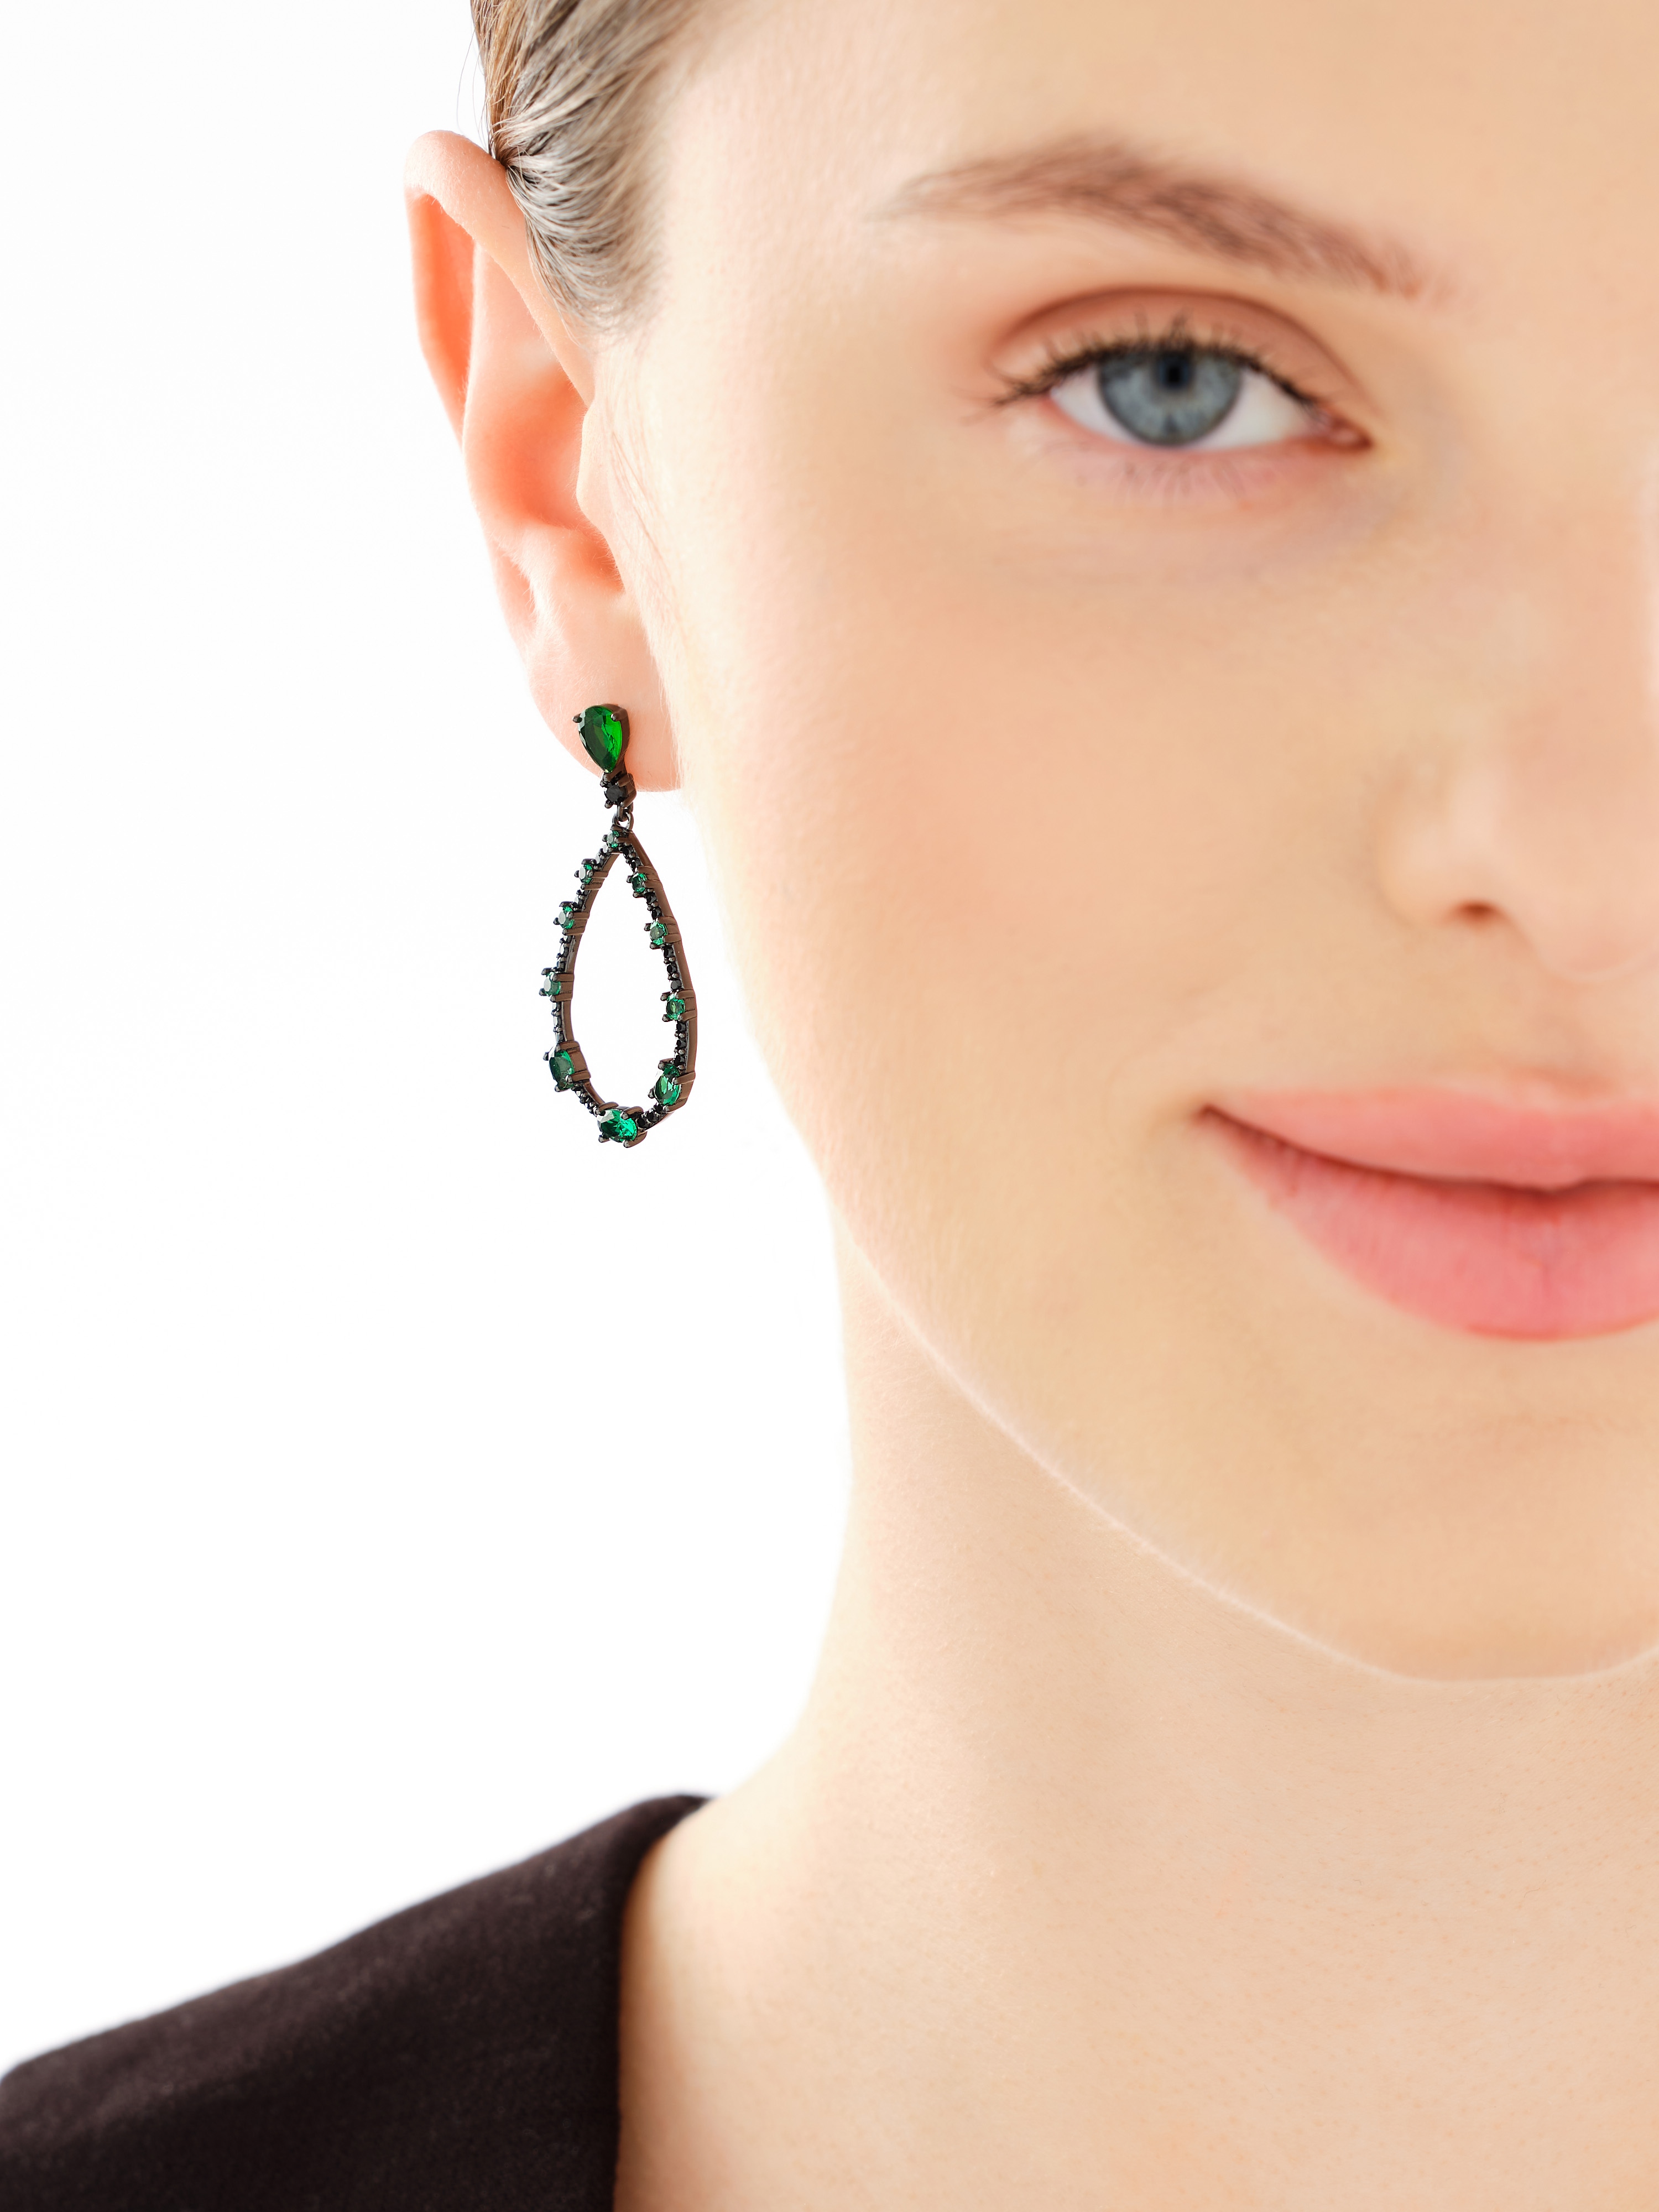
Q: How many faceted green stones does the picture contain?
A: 11